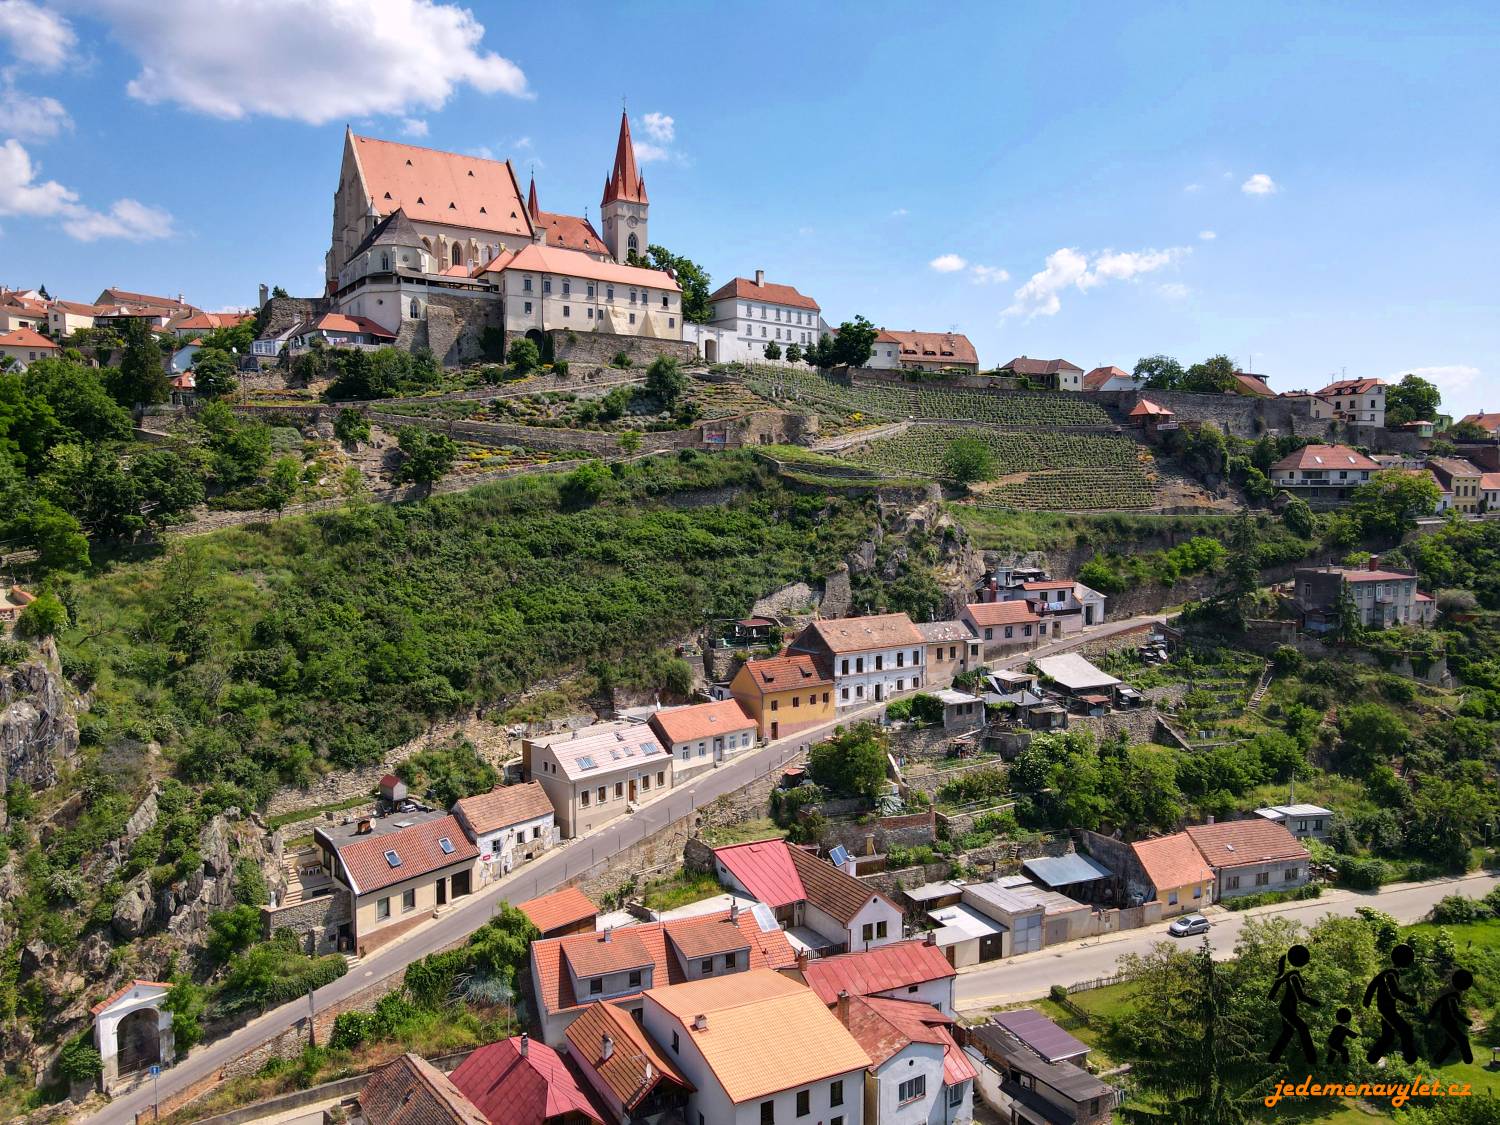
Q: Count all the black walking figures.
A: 4